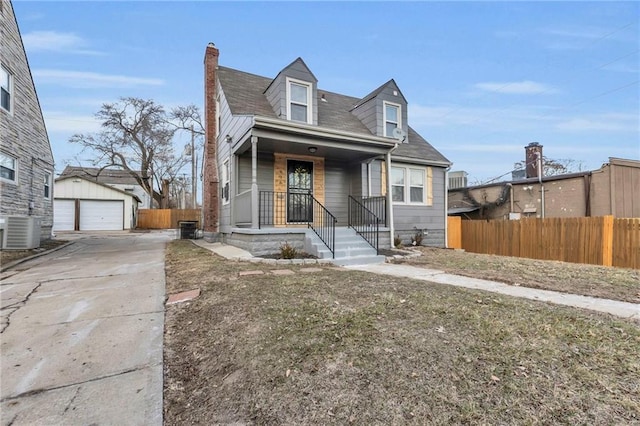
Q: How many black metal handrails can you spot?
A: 2